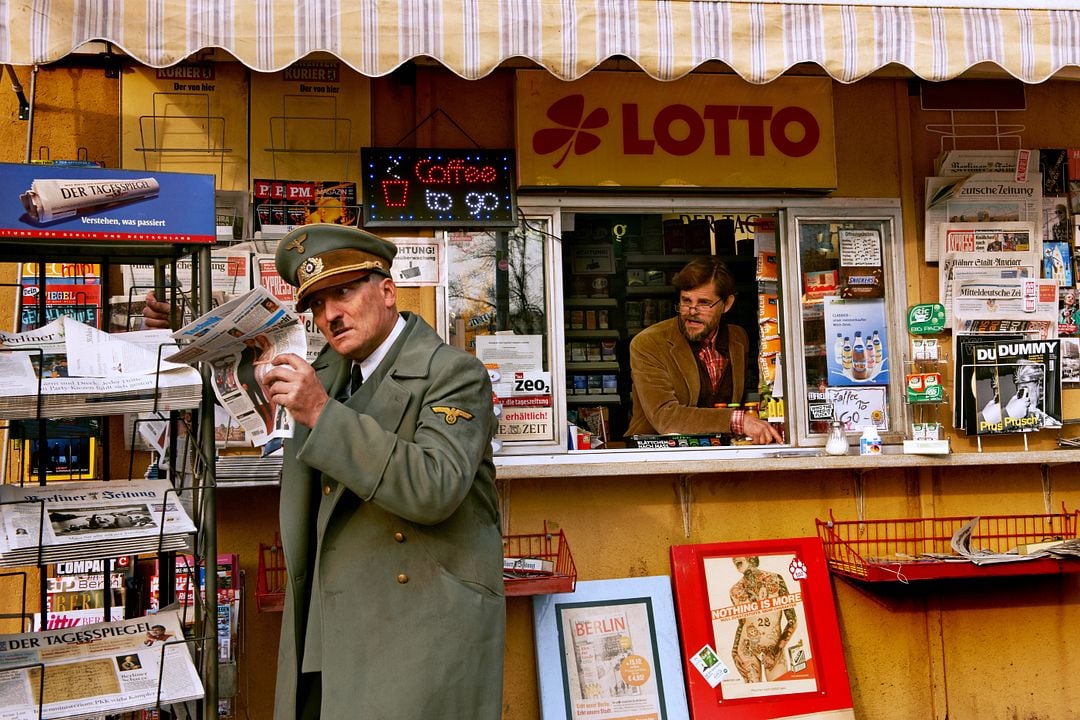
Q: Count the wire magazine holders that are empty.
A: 3